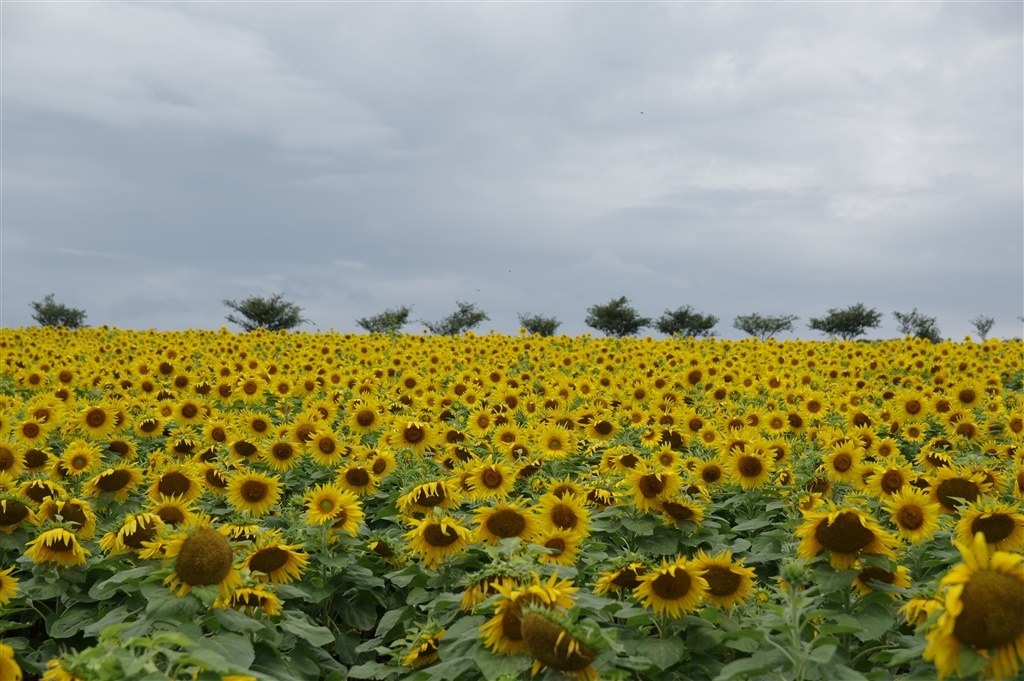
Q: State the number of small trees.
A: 11